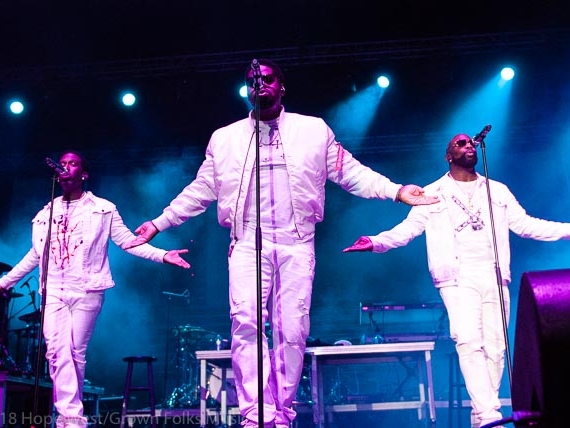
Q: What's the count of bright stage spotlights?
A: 5